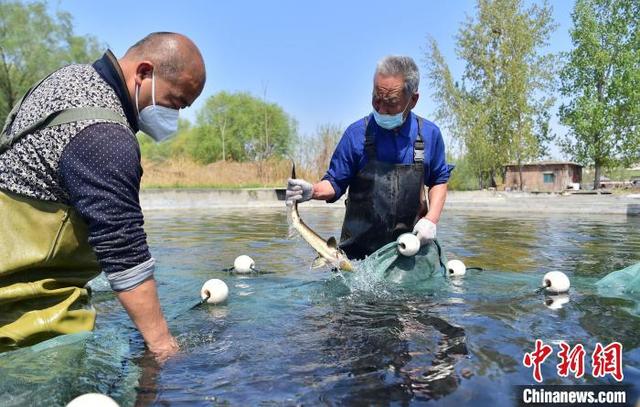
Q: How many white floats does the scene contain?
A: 6